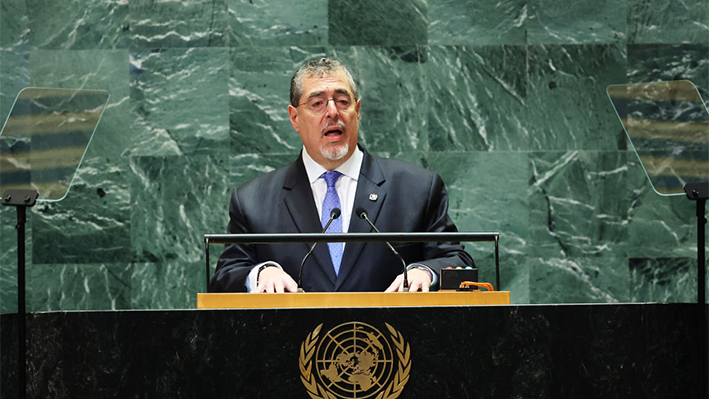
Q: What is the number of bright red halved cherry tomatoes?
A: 0